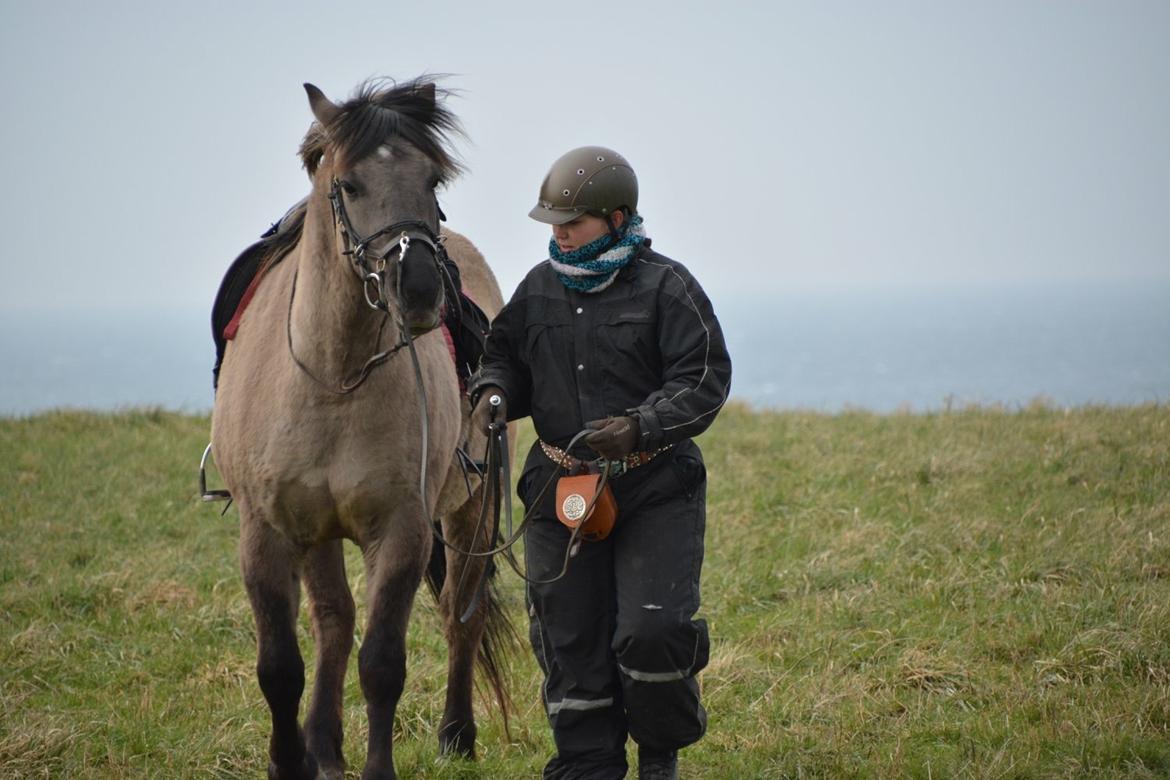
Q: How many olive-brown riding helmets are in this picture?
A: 1